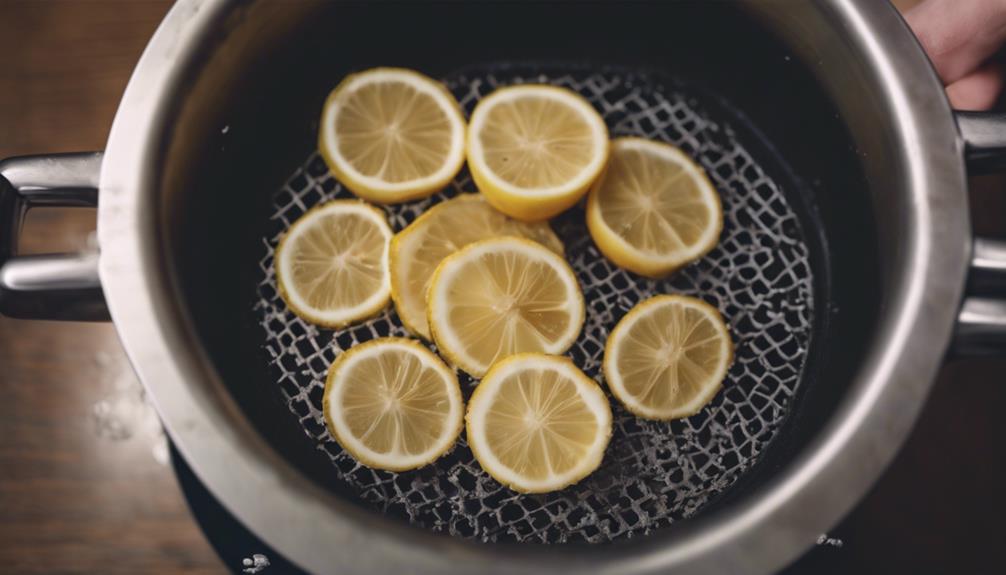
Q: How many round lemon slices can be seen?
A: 9